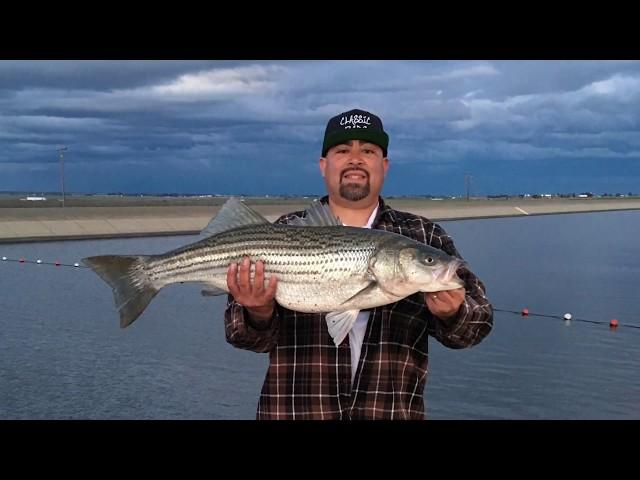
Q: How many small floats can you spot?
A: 8